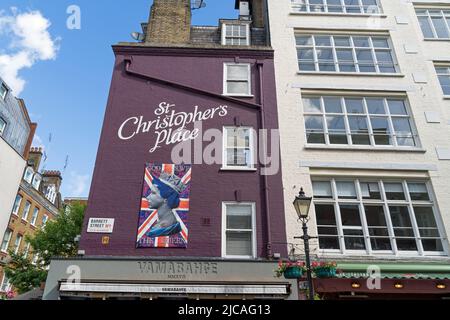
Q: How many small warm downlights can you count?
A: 3